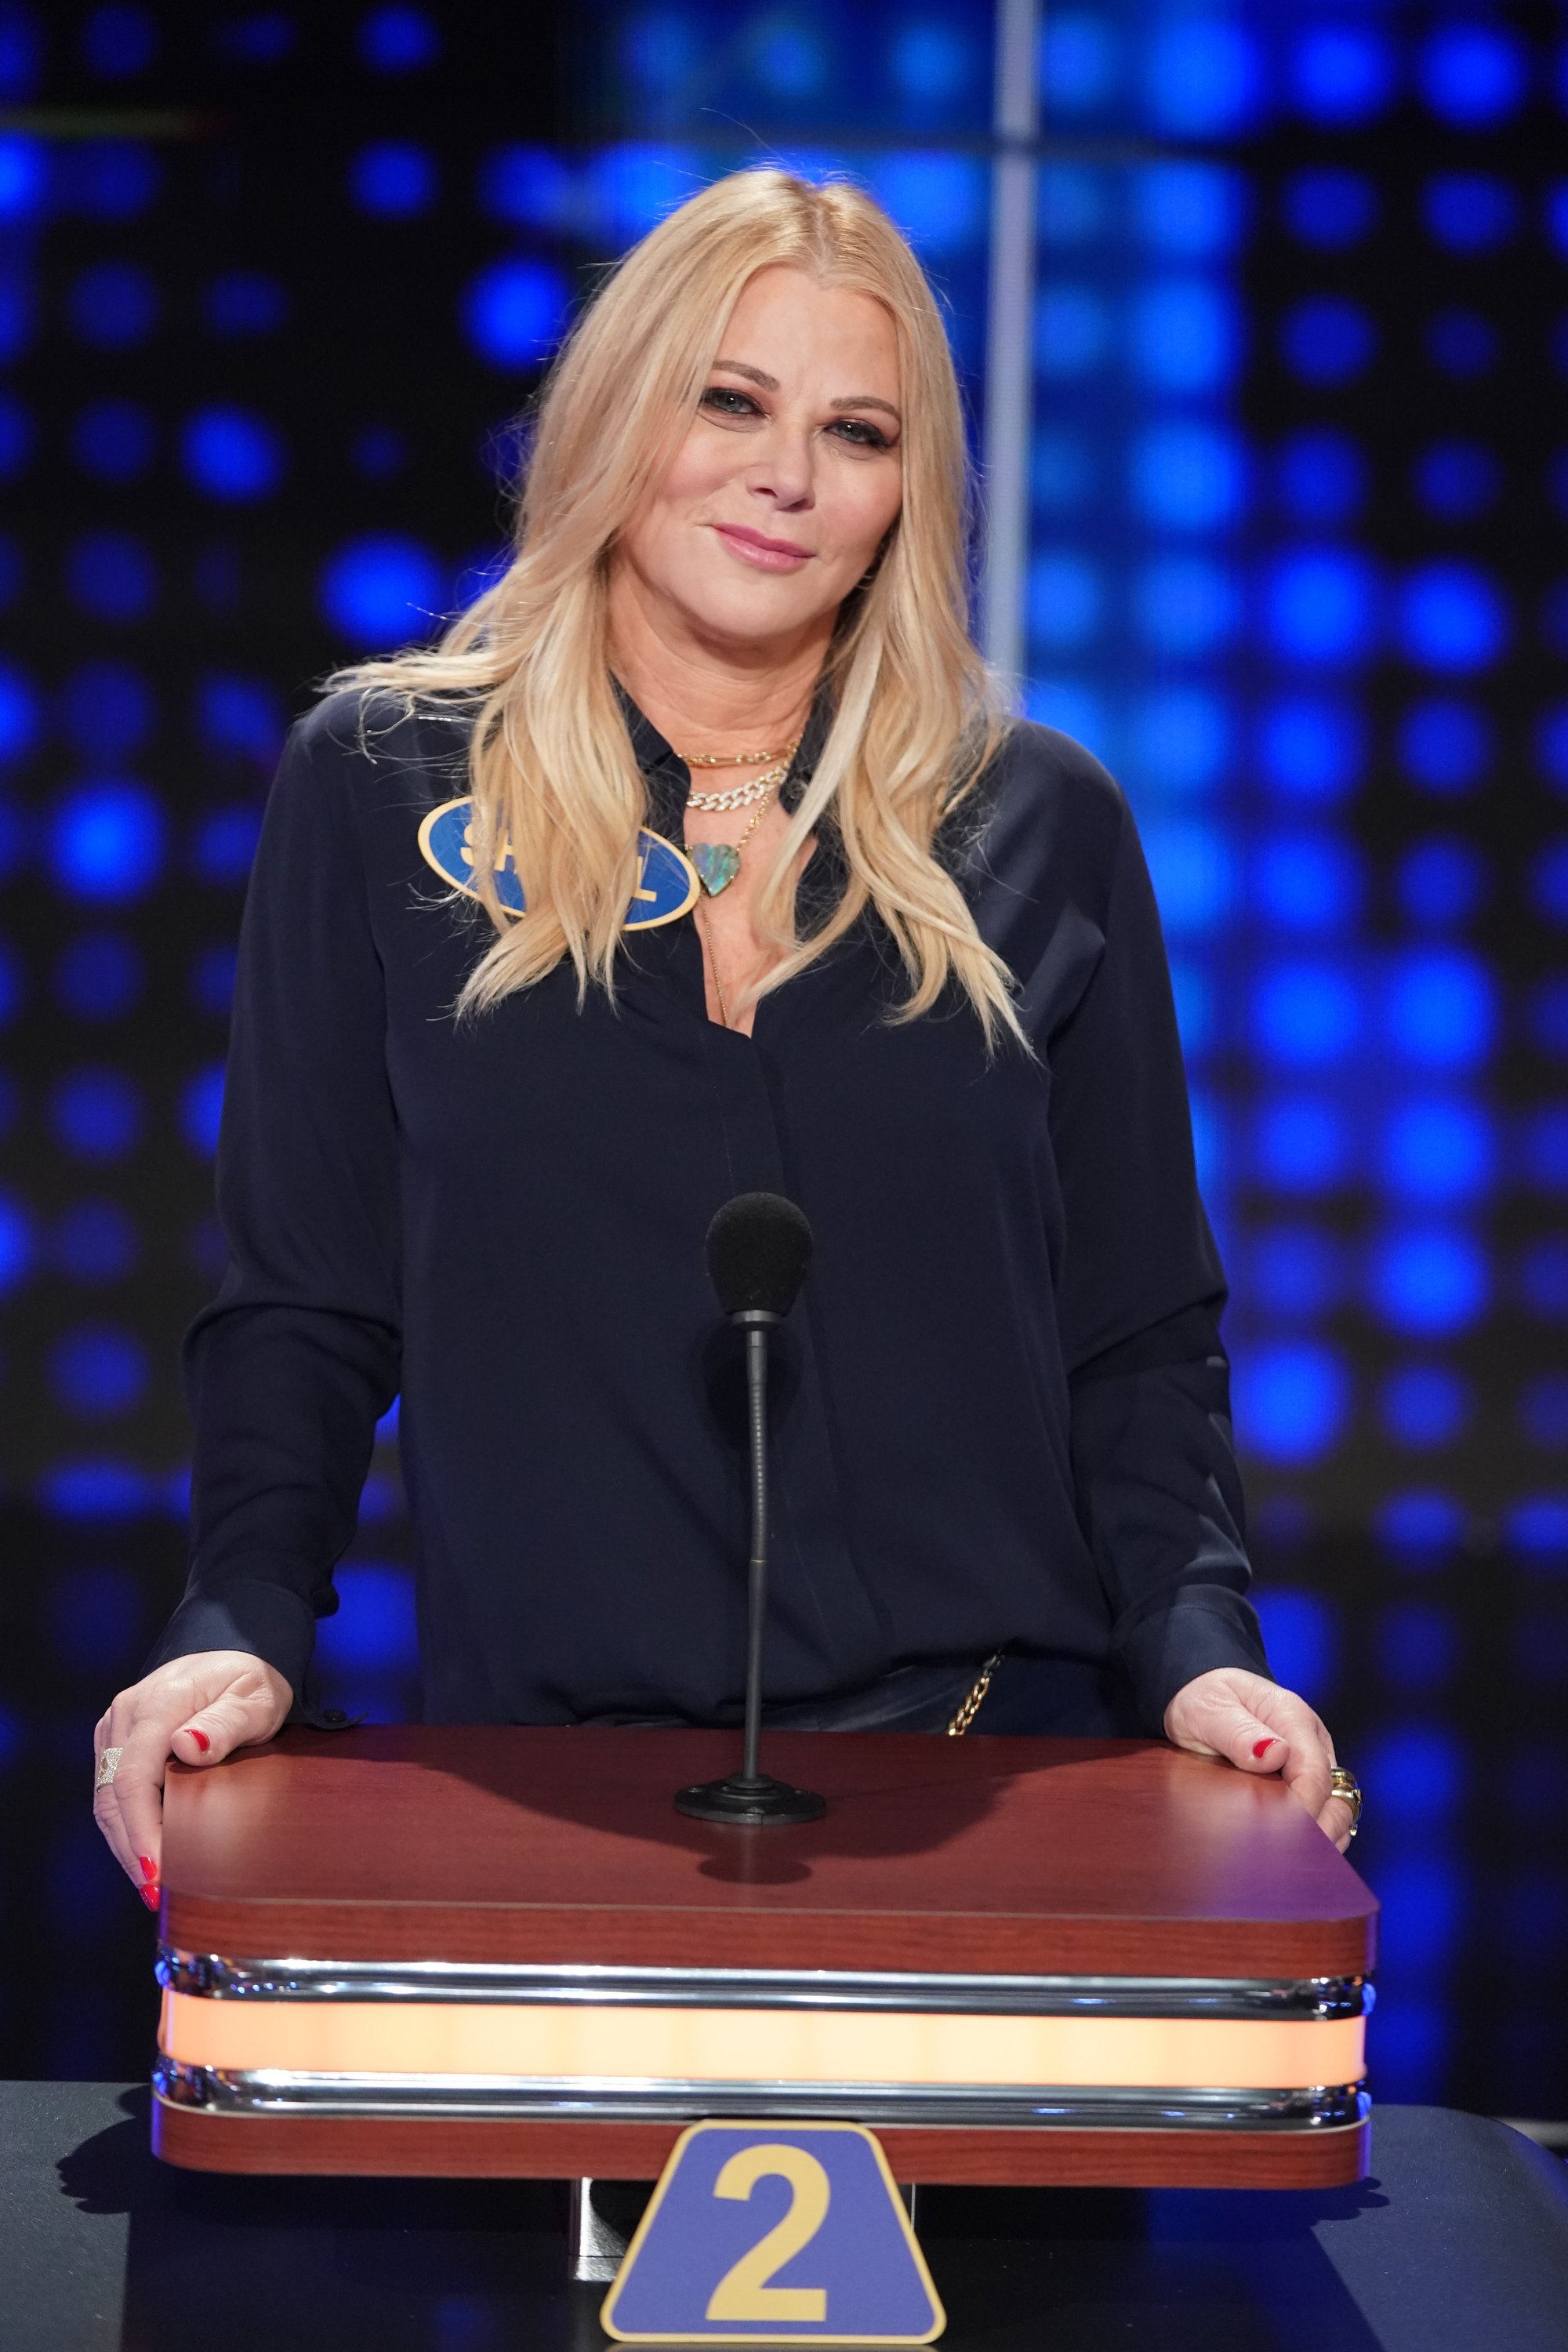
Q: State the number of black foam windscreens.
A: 1